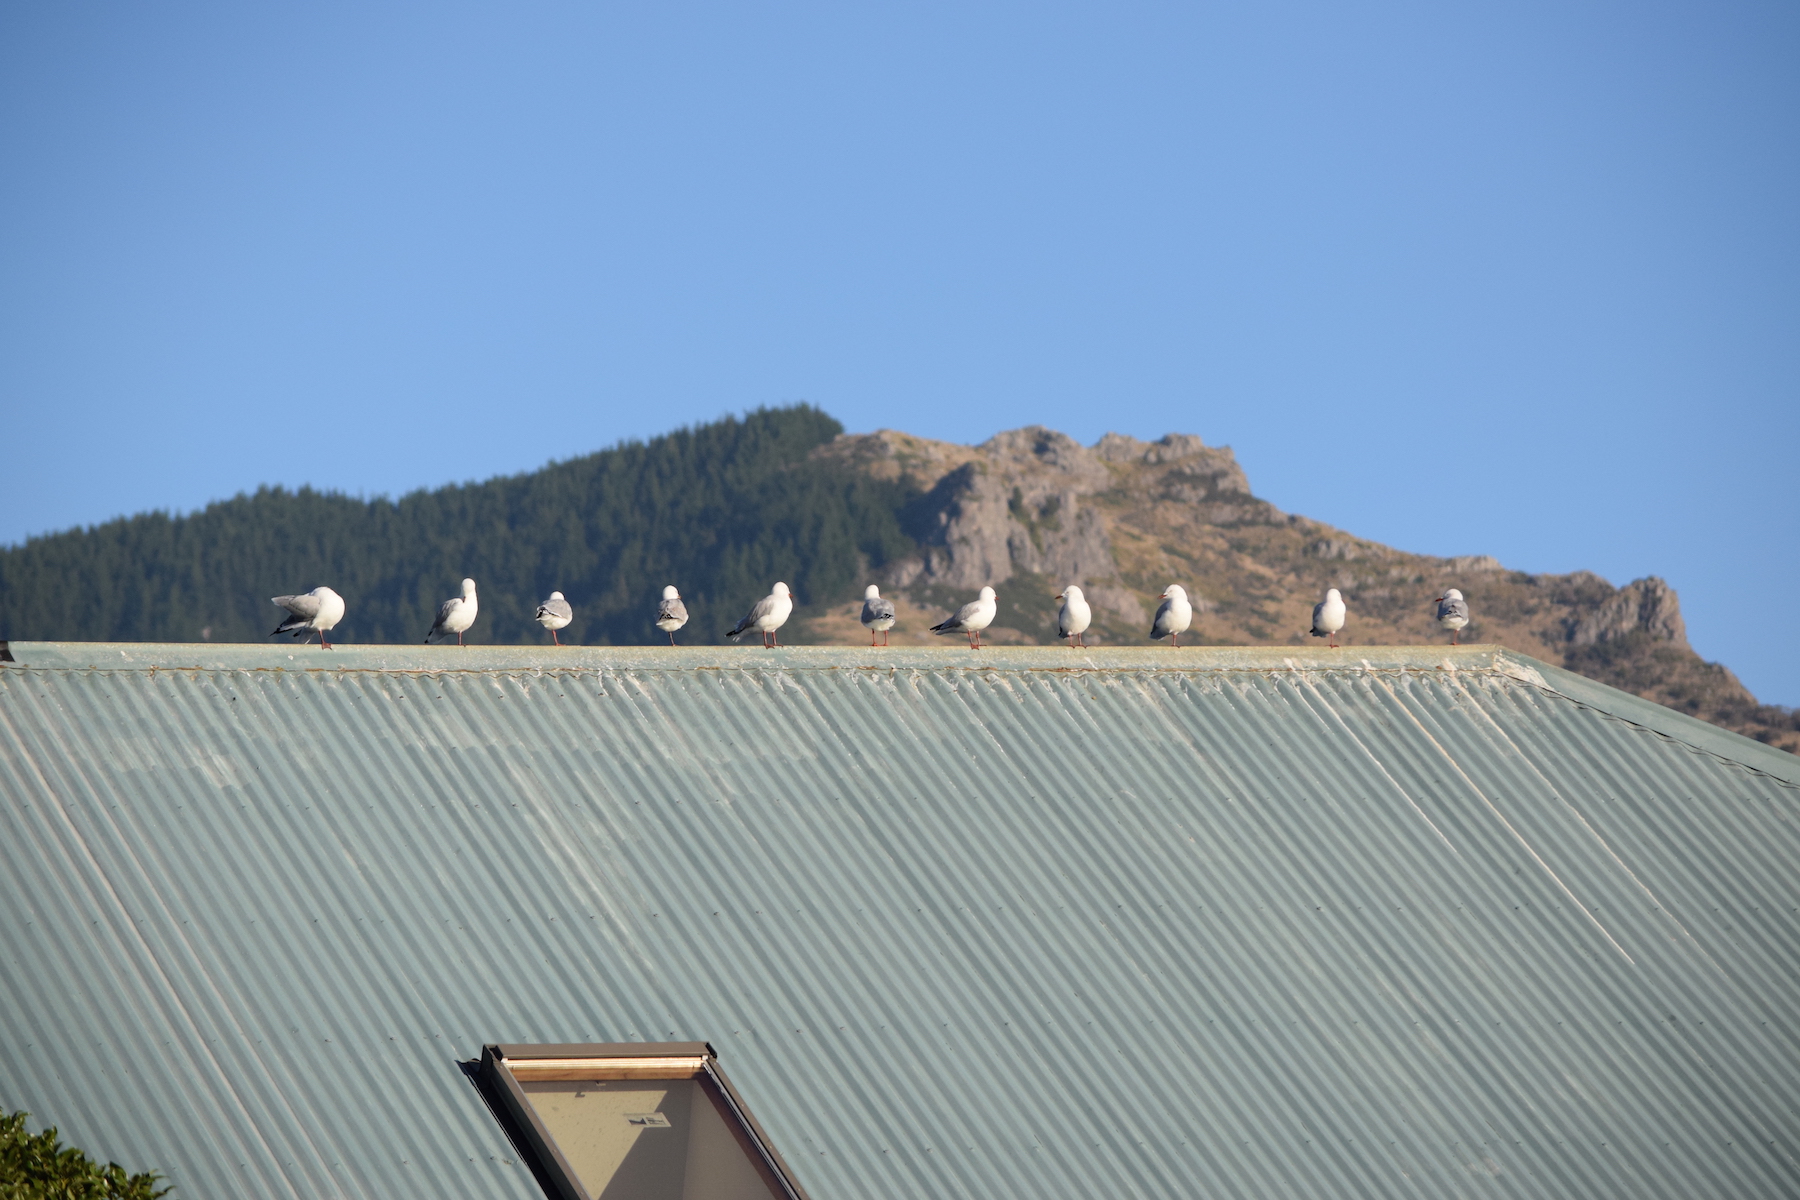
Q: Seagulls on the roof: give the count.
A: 11